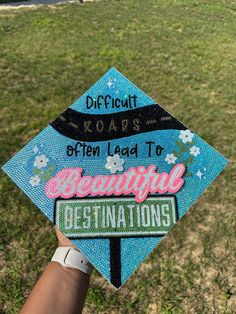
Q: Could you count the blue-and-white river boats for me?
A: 0